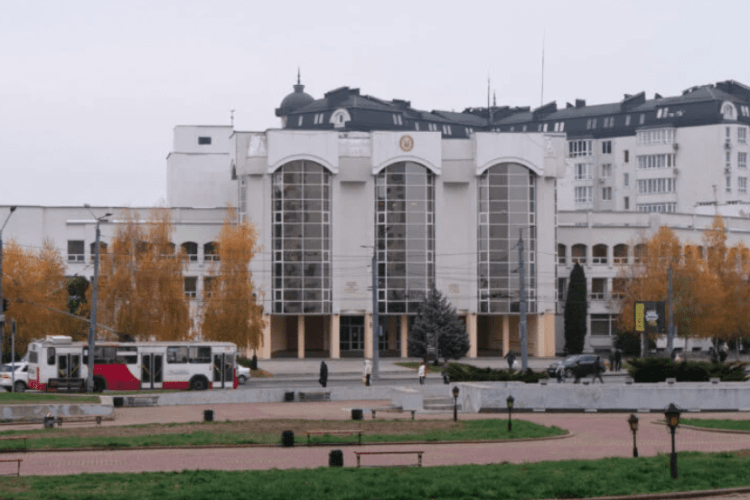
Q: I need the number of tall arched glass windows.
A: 3